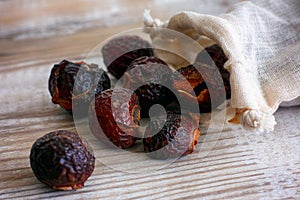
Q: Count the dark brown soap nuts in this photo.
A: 8